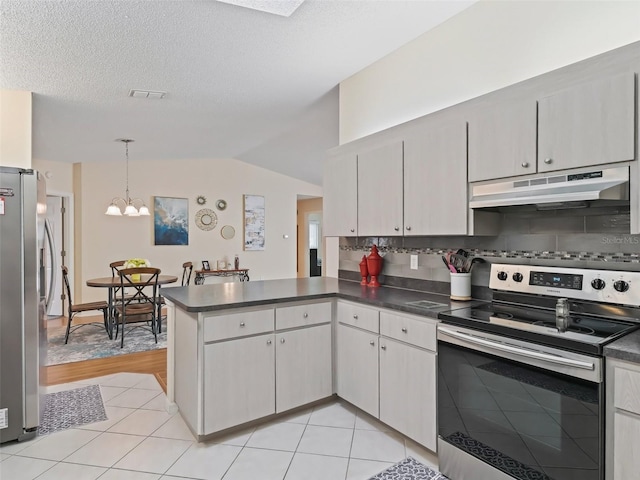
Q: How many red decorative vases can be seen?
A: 2